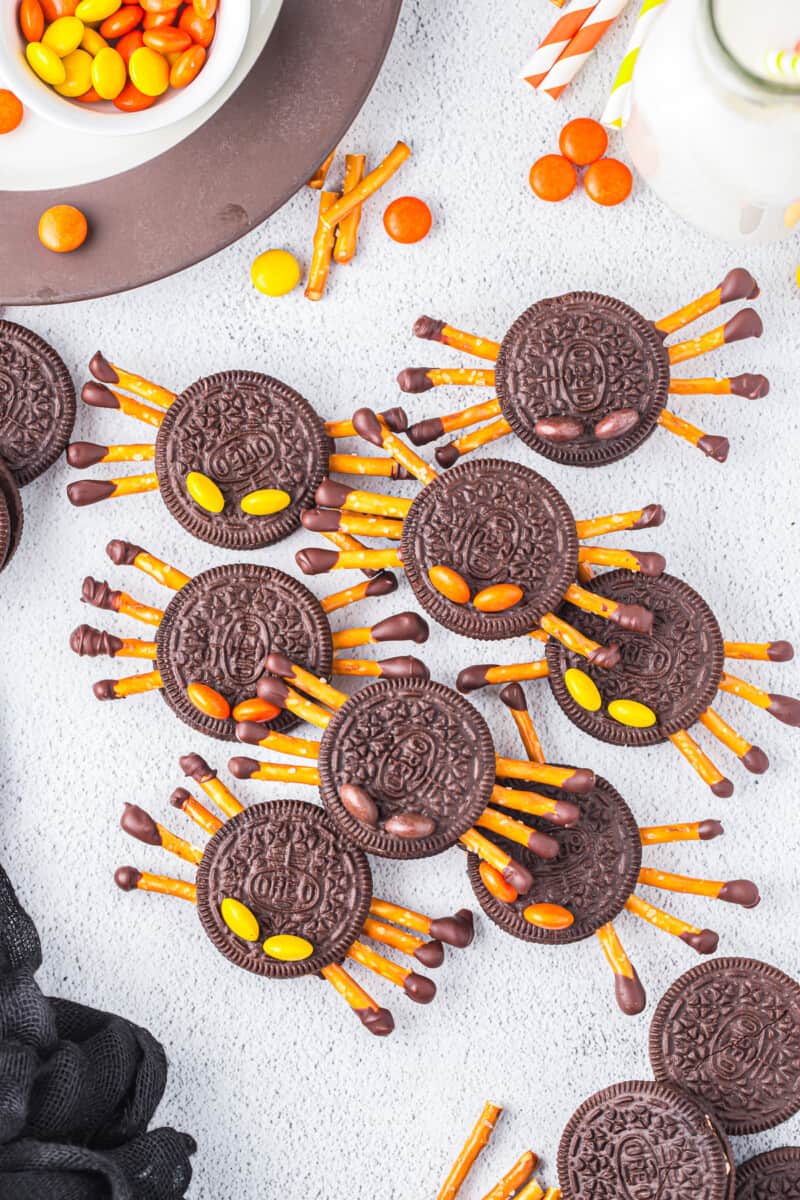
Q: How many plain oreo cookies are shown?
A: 5